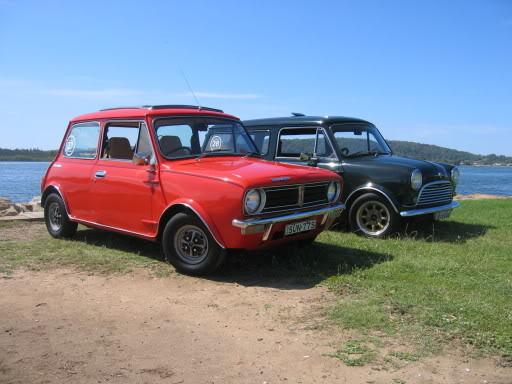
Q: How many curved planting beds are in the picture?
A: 0